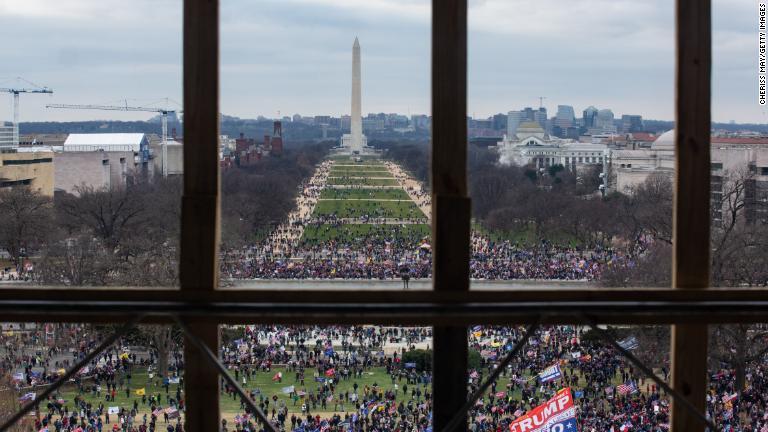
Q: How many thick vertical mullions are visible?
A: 3